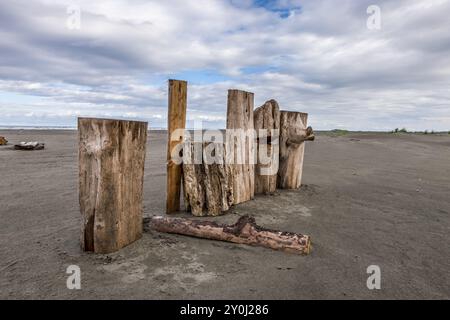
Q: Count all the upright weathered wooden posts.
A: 6